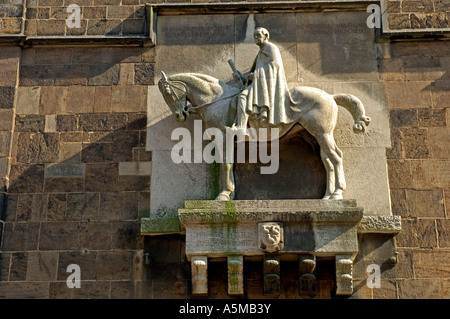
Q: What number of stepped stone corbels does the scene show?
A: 5